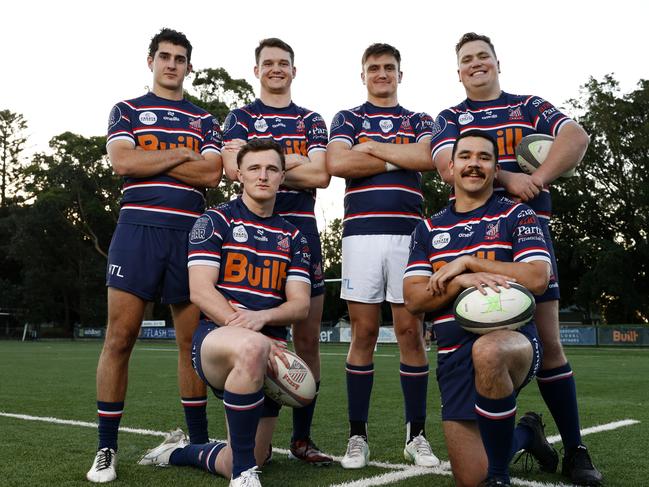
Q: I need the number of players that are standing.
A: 4